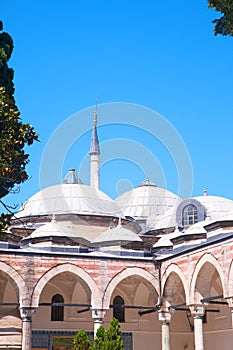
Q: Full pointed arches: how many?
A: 4